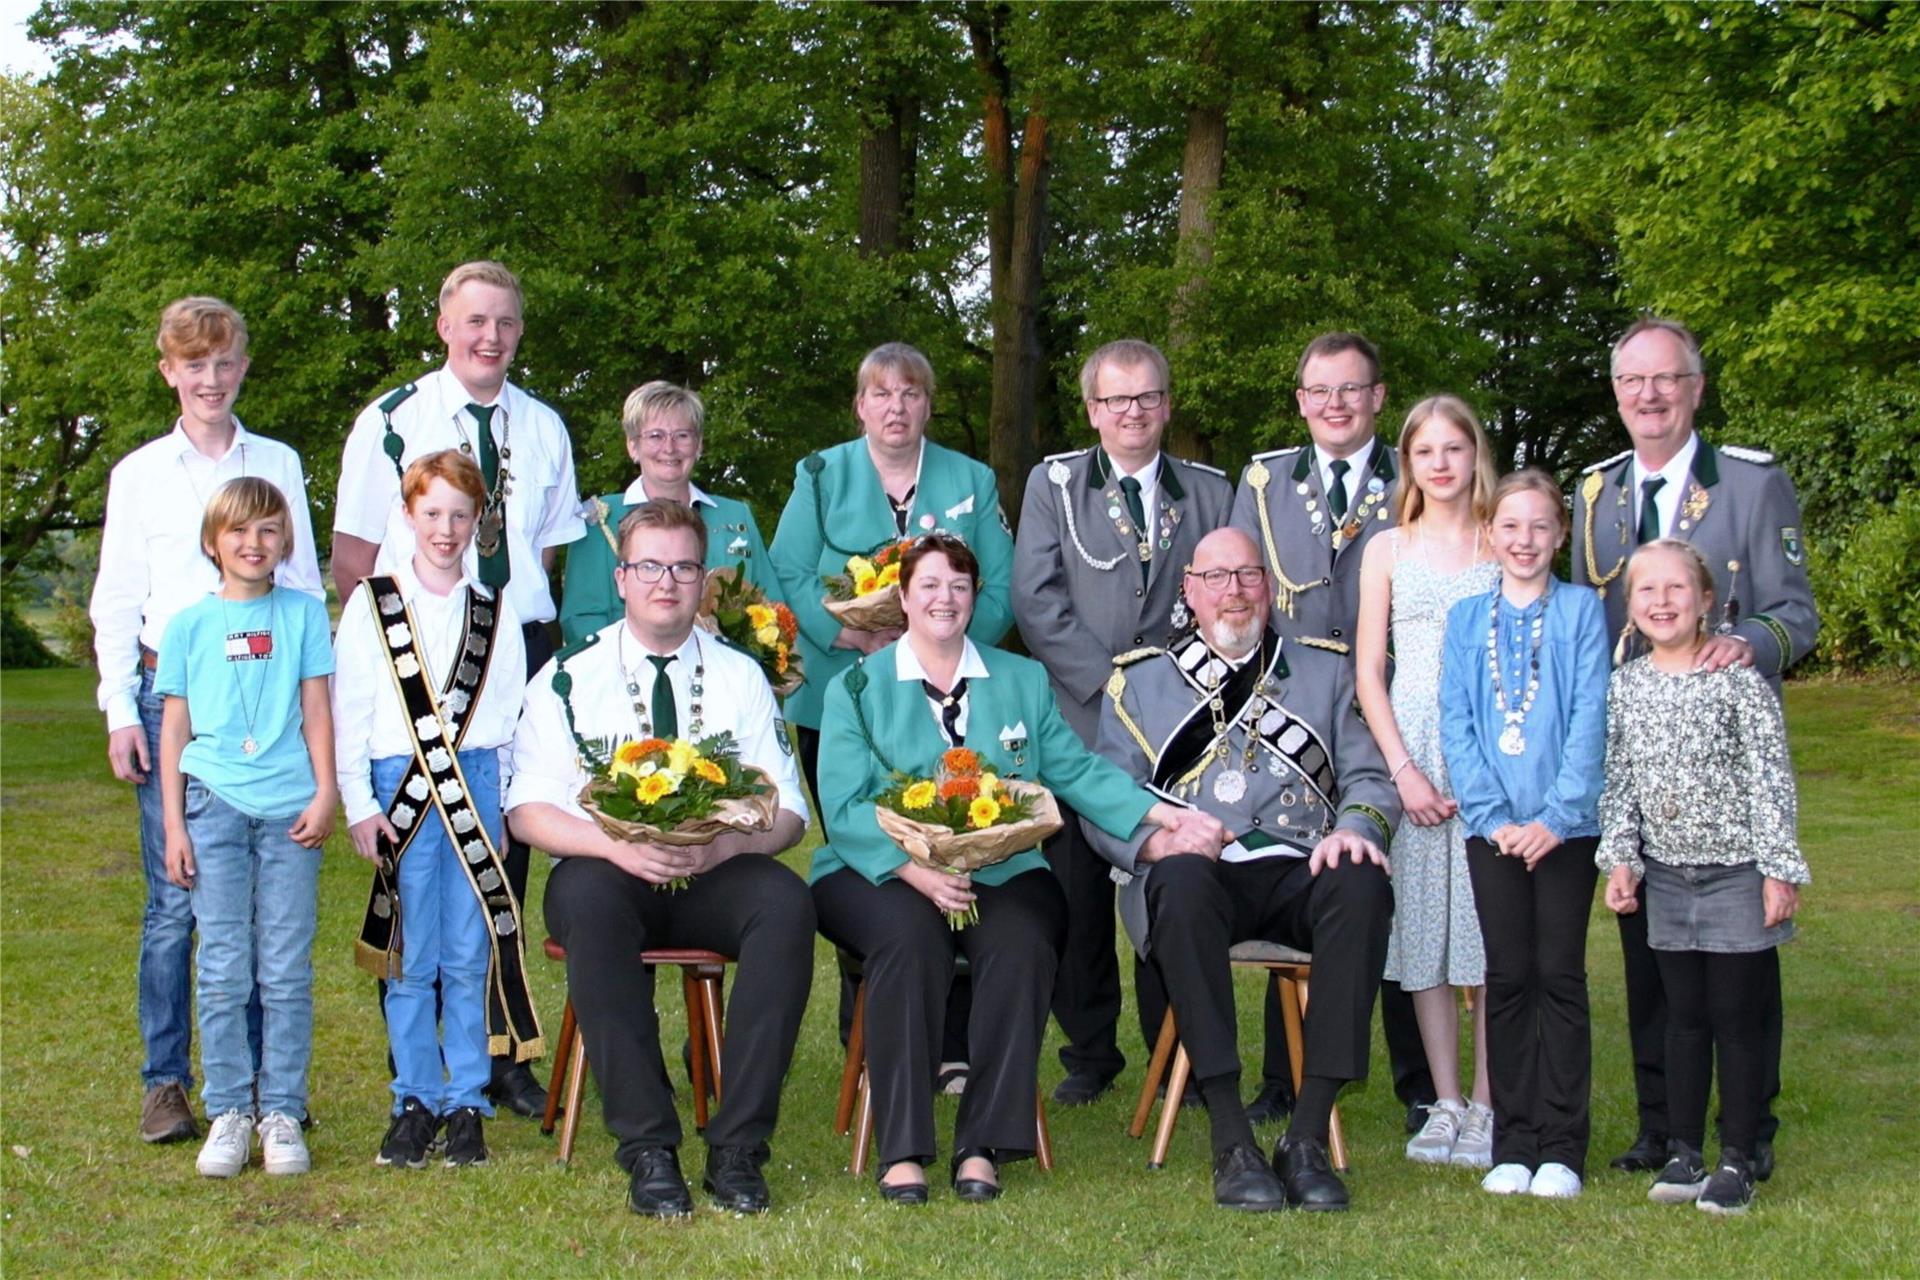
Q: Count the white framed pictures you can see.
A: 0